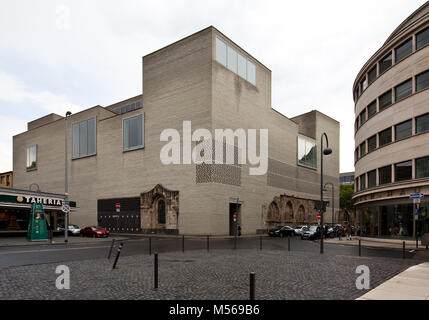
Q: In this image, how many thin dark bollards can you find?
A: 12